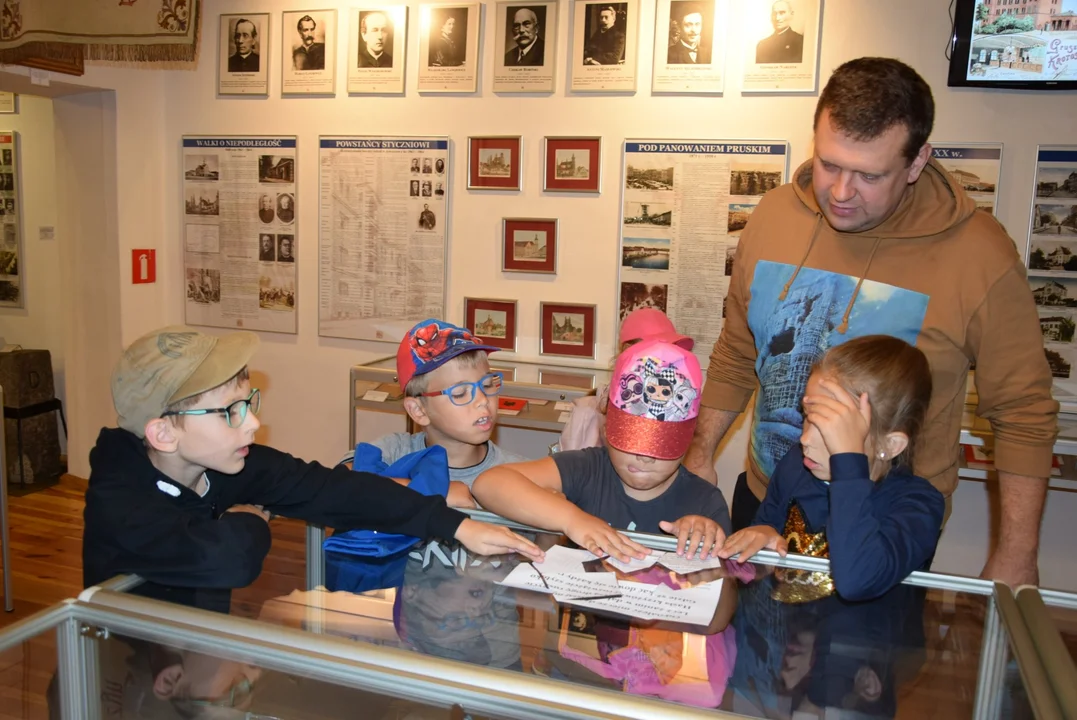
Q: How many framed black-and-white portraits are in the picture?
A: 8